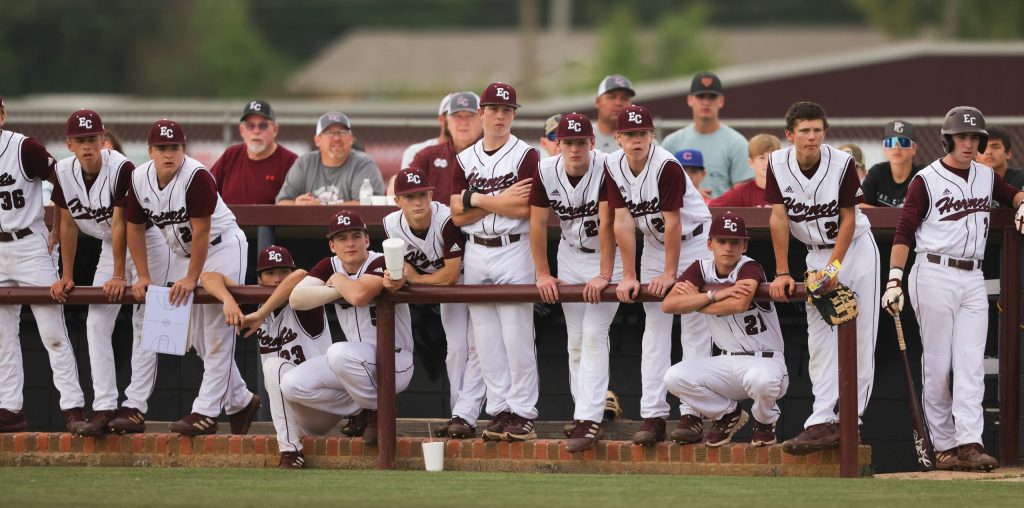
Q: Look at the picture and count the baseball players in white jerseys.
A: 12